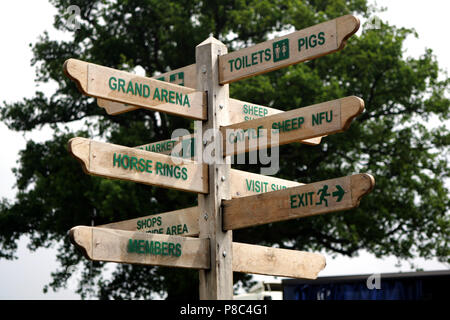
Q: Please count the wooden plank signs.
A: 12